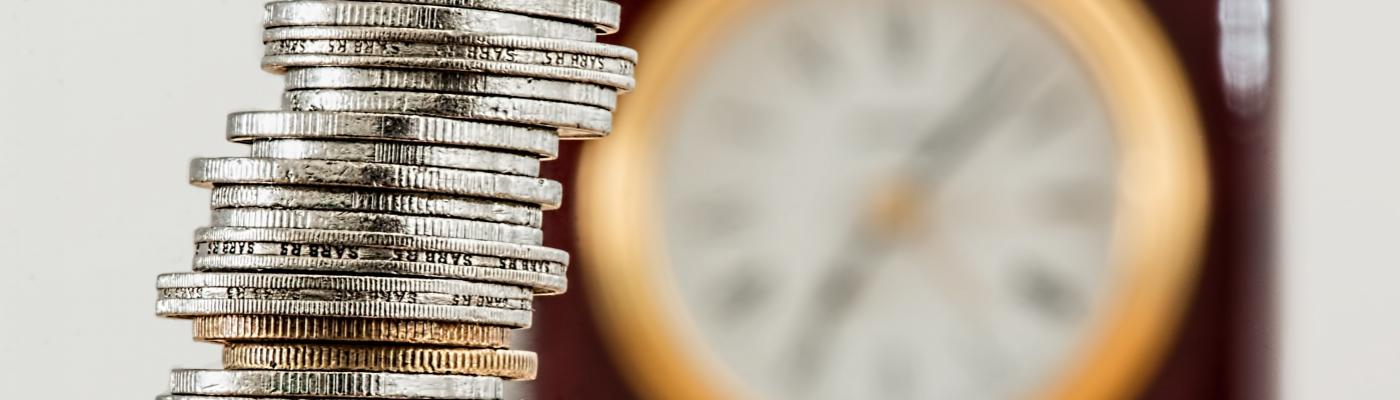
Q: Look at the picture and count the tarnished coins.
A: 2